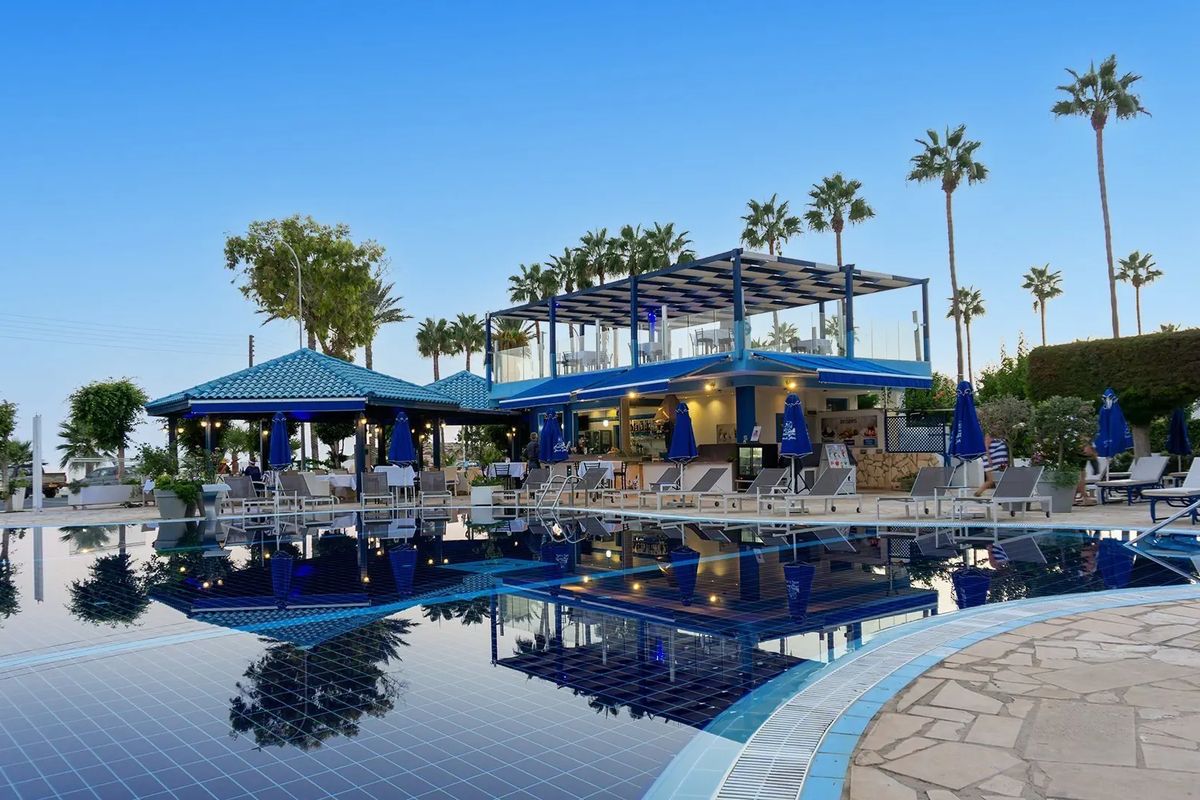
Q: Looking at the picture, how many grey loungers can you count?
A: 12